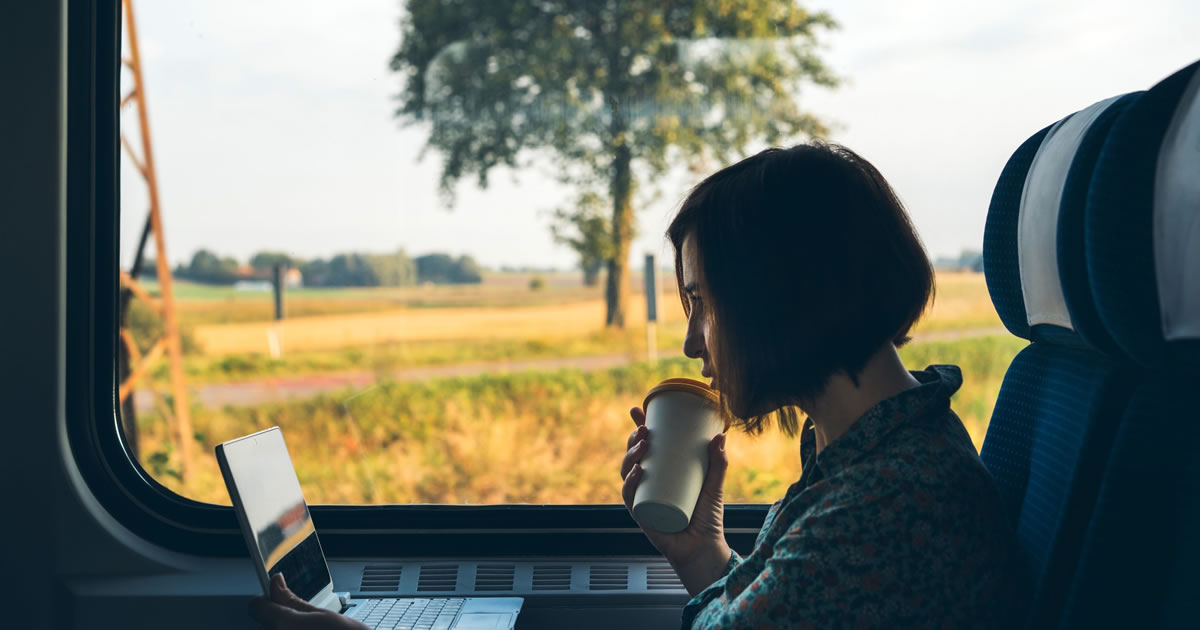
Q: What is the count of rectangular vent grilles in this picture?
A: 6